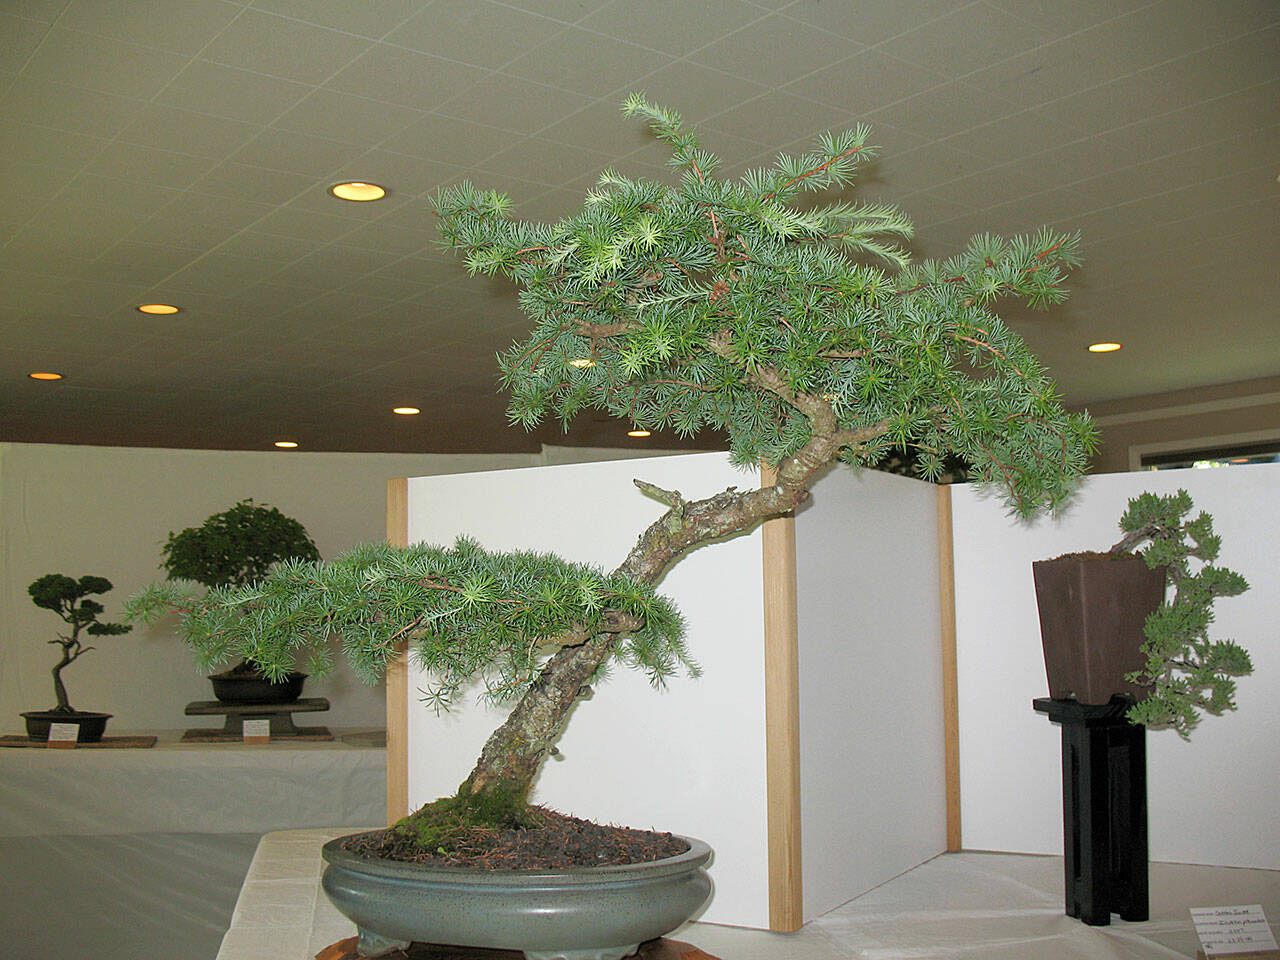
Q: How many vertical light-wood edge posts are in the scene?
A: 3